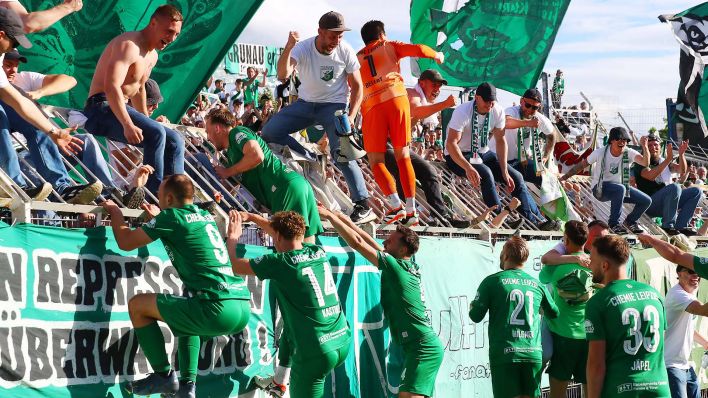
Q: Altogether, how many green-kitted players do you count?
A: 8